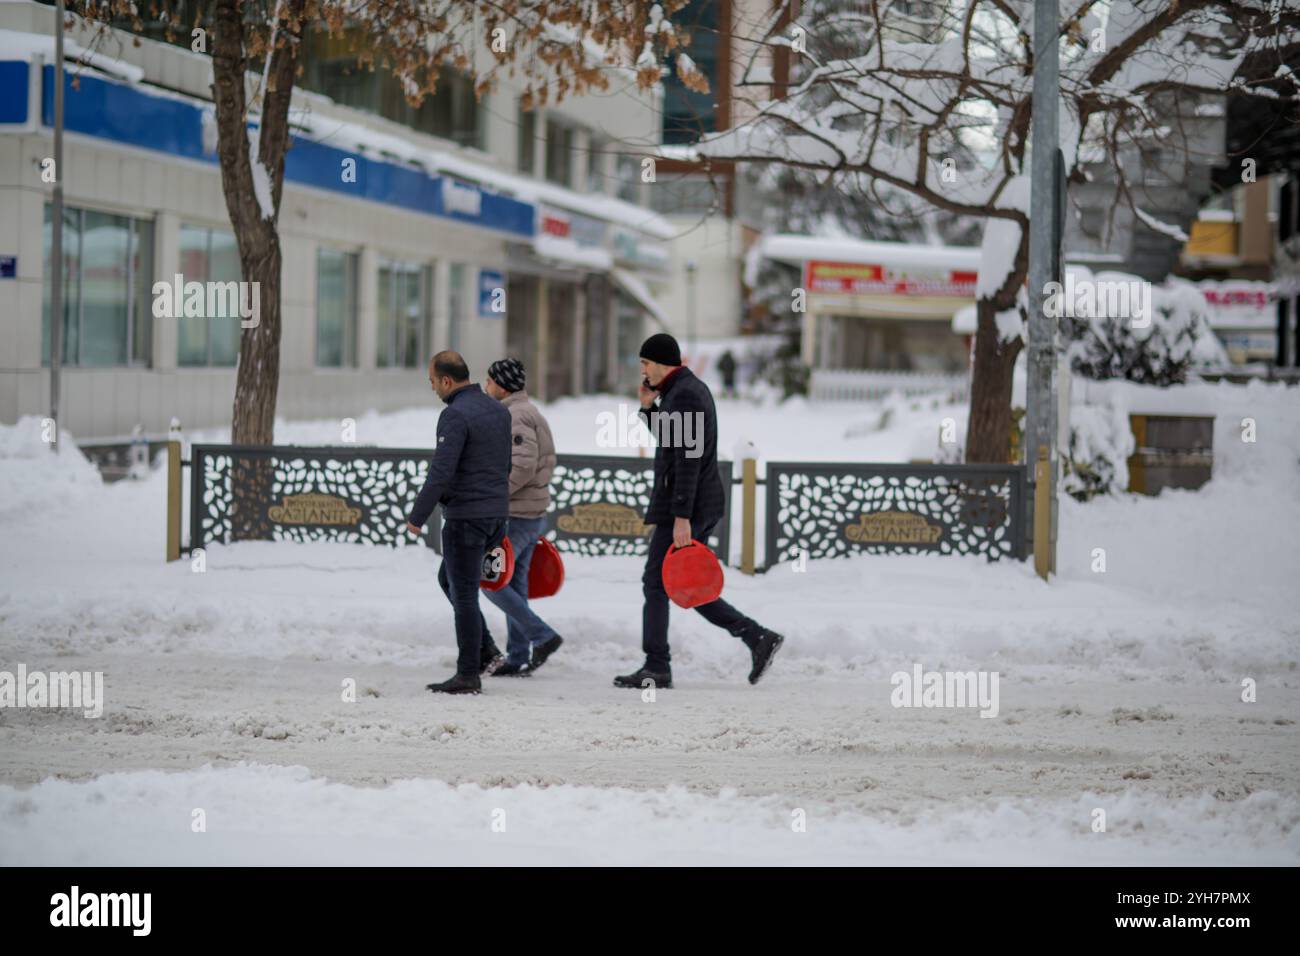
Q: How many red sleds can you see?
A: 3